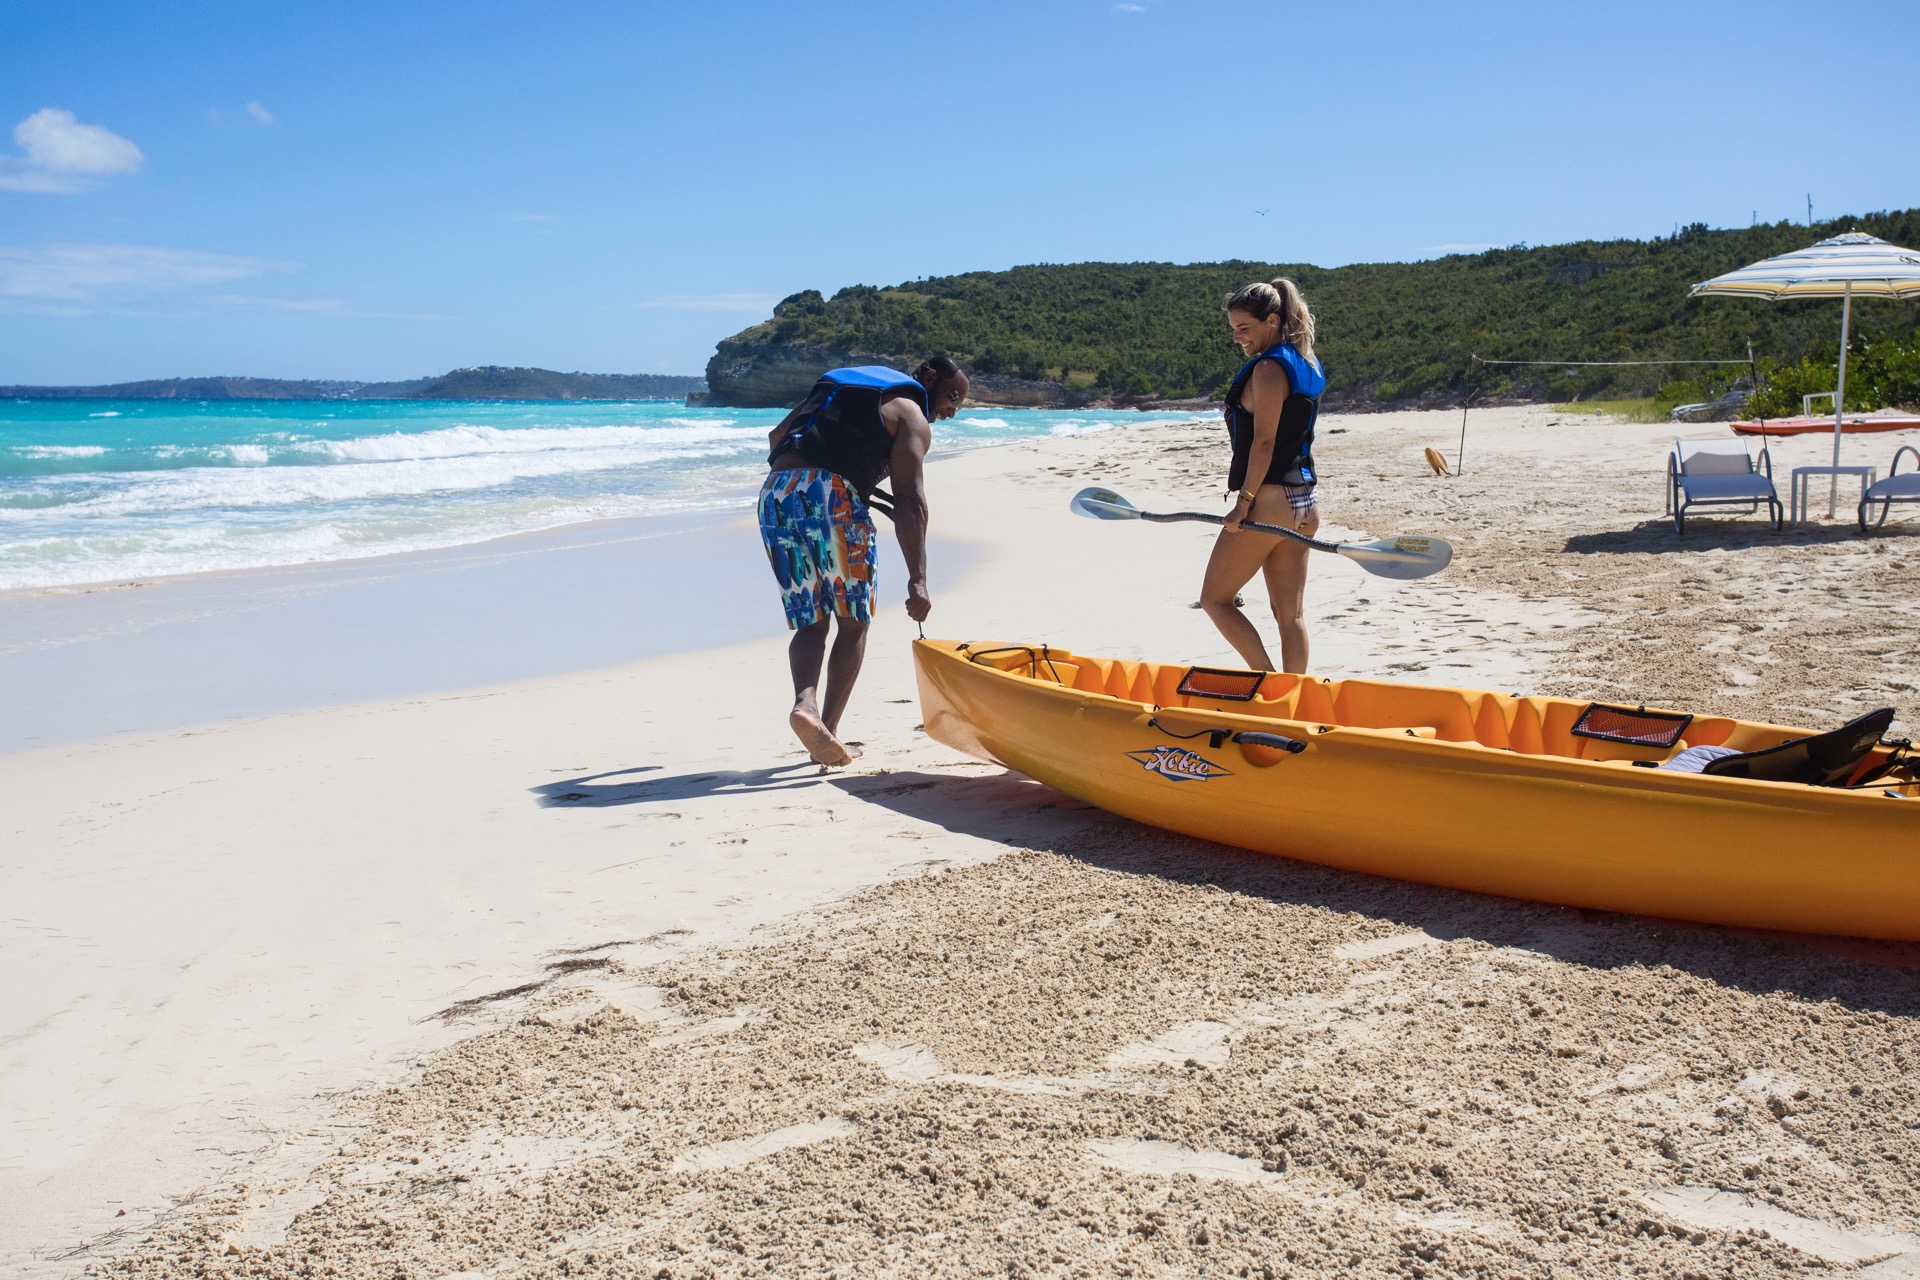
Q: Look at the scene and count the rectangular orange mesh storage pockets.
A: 2